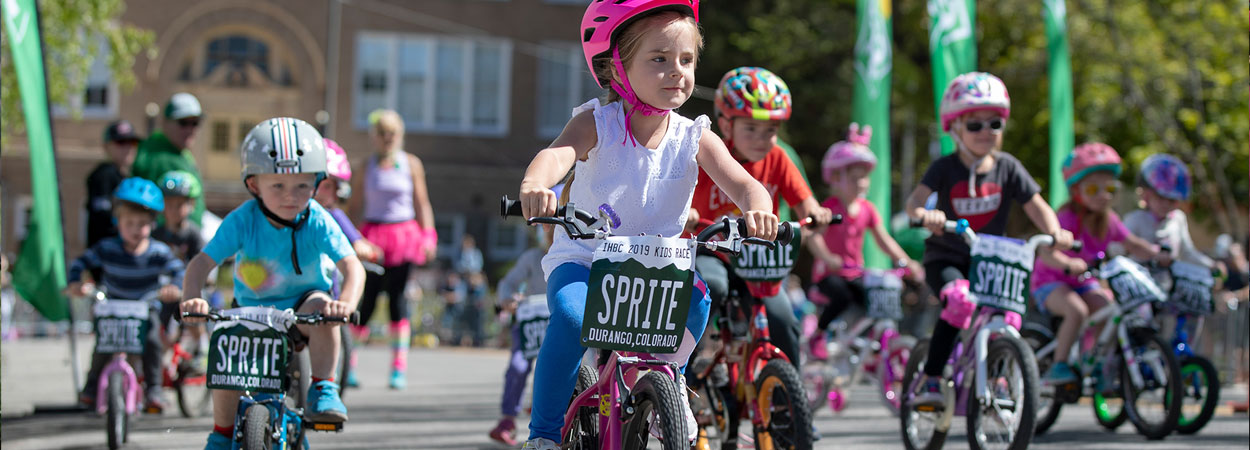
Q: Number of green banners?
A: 4